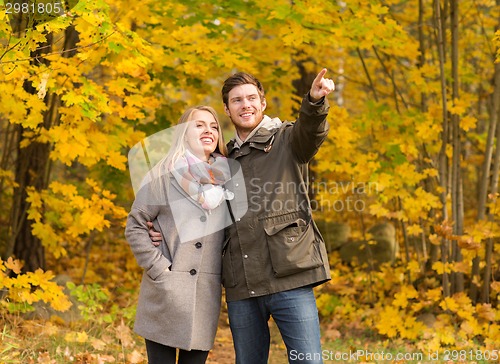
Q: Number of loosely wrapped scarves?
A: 1